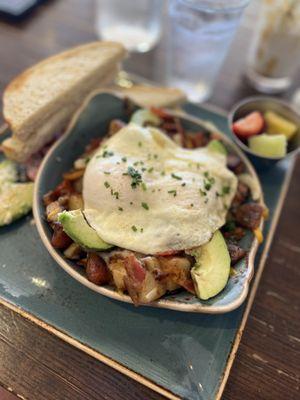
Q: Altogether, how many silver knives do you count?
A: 0